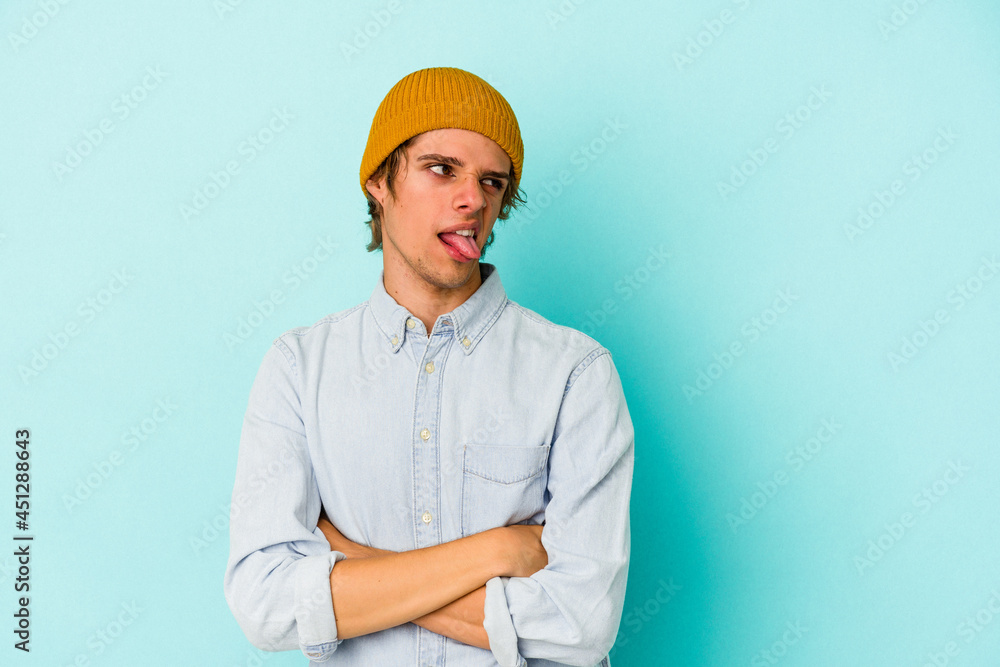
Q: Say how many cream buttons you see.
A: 6